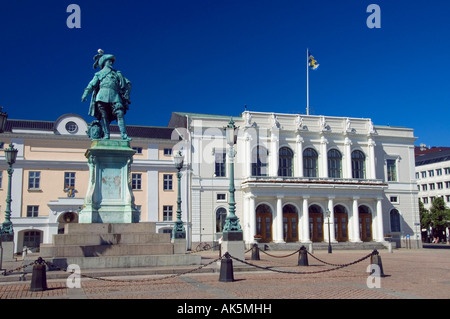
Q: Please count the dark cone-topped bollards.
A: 5